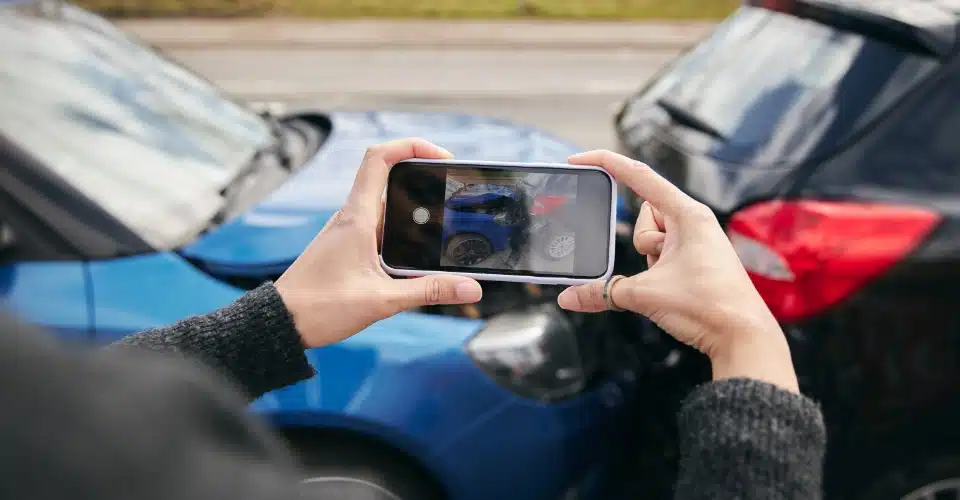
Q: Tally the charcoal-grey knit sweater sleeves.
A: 2